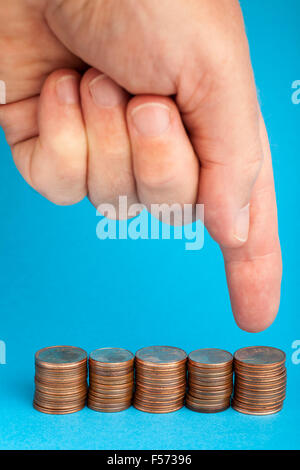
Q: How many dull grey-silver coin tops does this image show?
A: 5